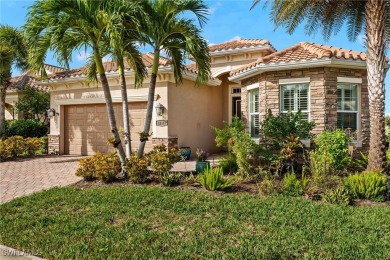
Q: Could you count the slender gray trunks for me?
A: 3